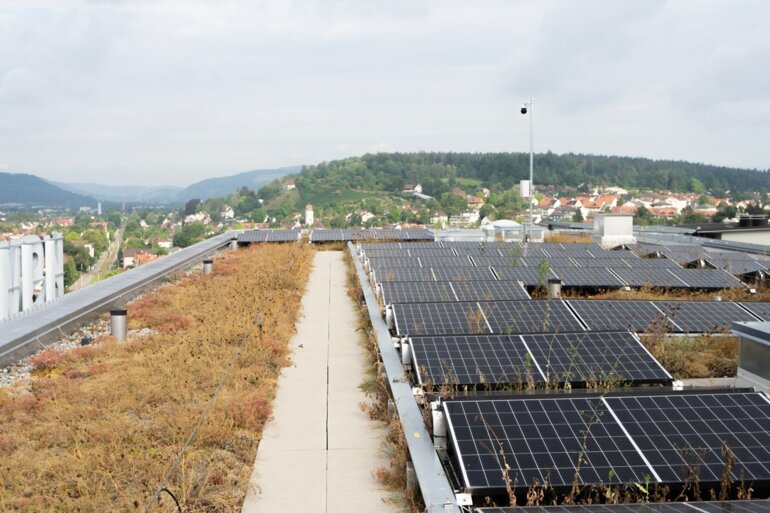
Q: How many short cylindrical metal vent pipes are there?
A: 4